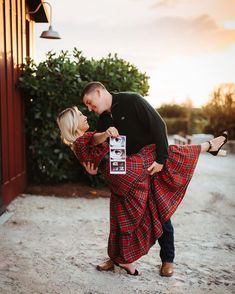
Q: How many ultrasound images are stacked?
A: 3